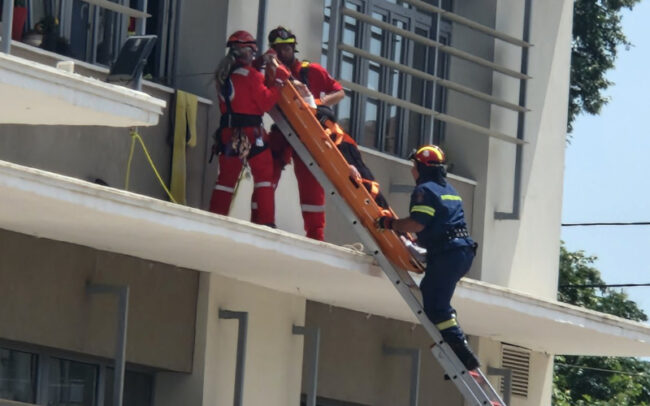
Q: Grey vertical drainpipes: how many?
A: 5